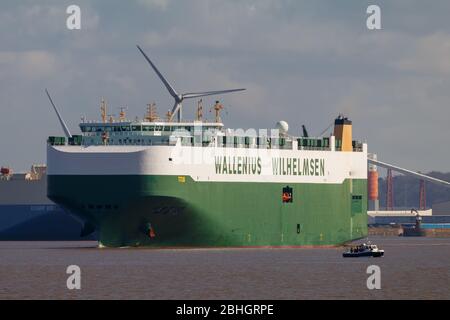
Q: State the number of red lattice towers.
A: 2